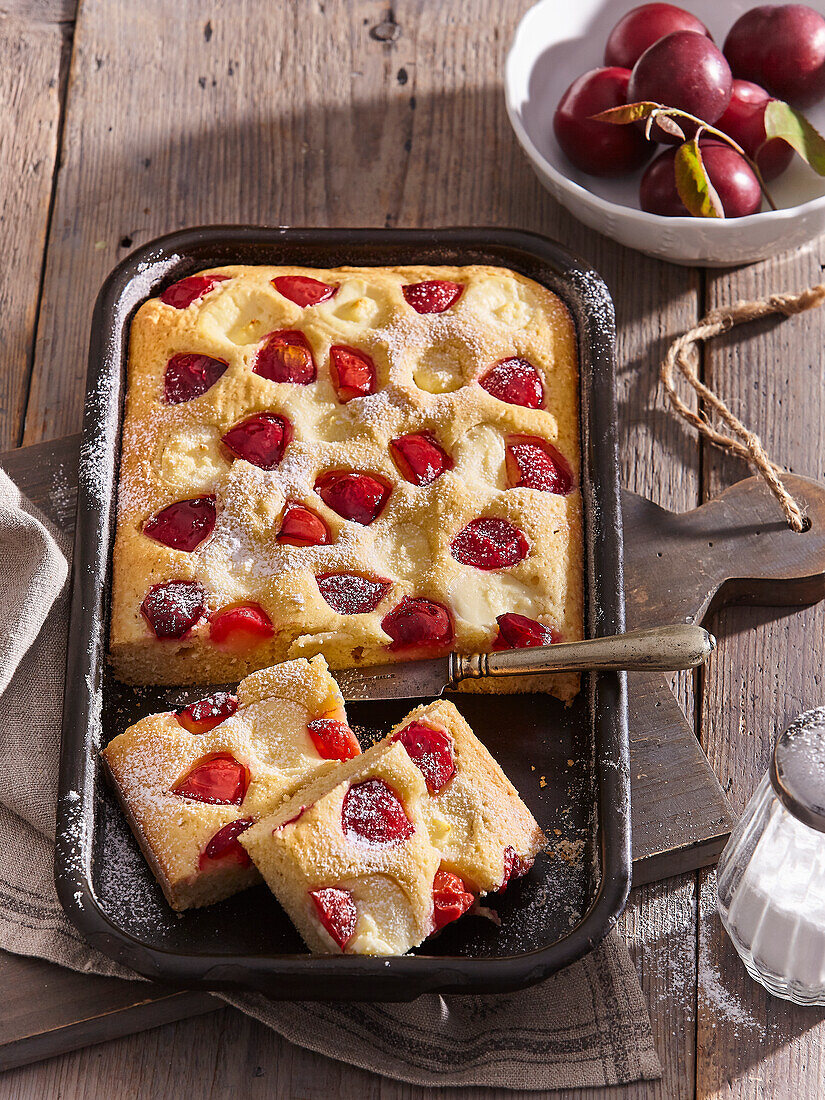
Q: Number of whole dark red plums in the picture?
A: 6